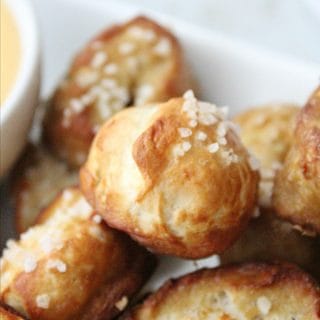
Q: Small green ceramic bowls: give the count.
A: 0